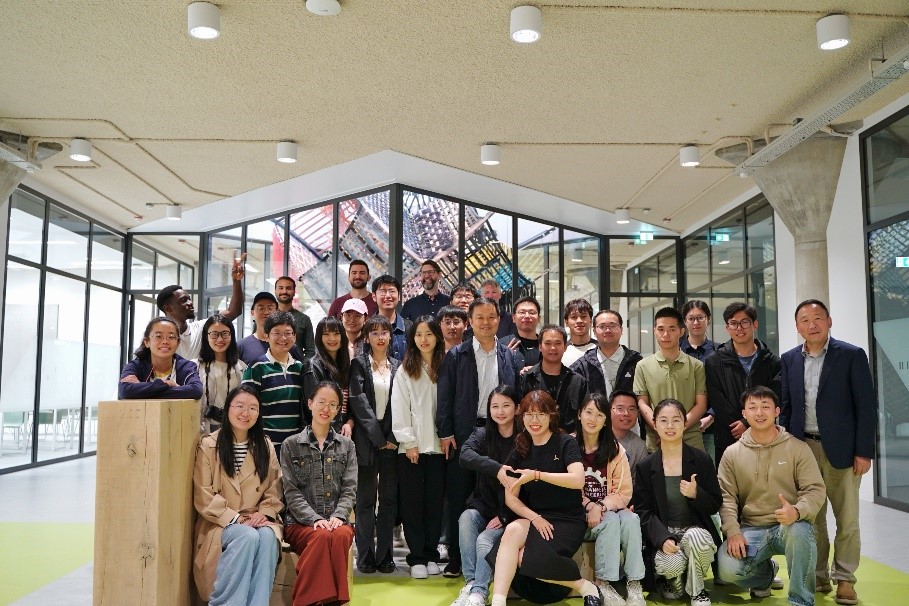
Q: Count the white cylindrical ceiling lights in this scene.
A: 9